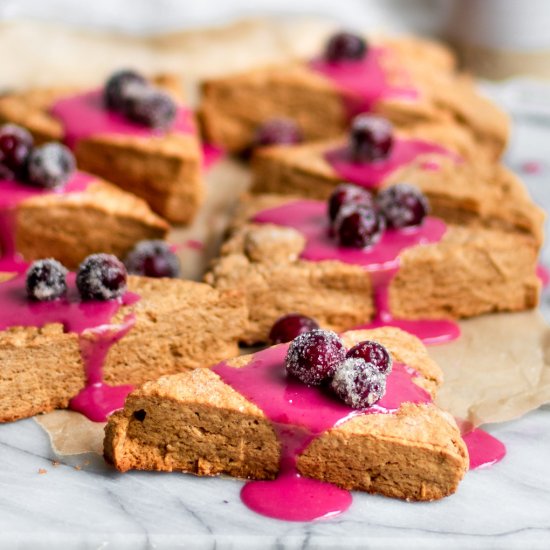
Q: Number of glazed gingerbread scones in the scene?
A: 7